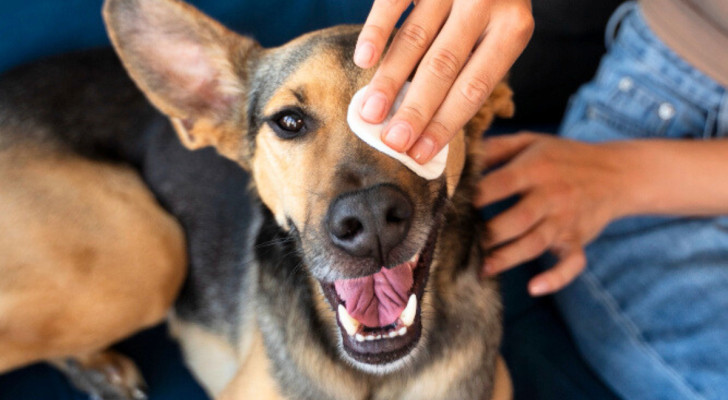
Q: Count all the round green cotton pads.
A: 0